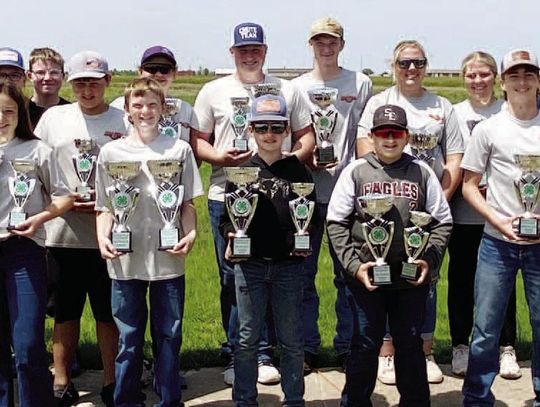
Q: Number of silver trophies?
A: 14